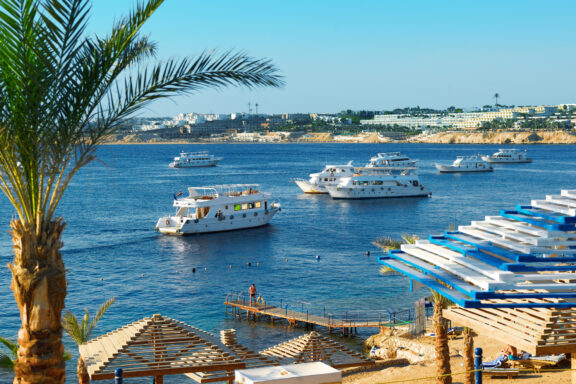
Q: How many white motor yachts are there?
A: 7